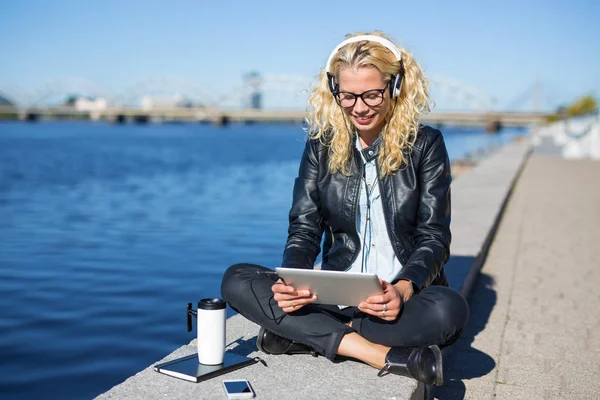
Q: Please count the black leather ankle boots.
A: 2